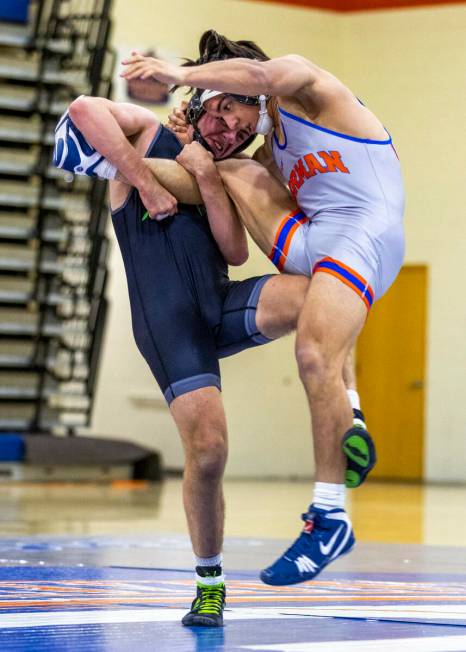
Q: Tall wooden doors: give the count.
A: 1